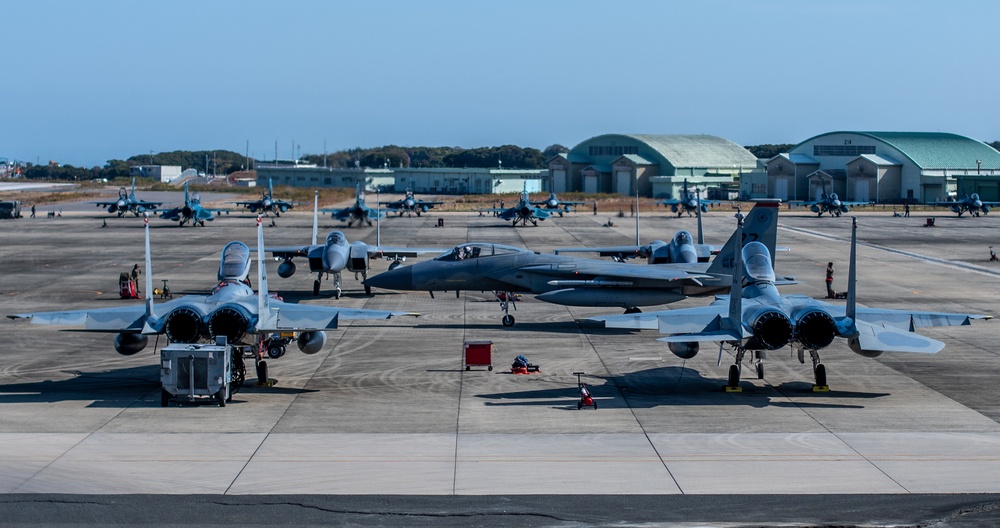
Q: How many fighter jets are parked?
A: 15